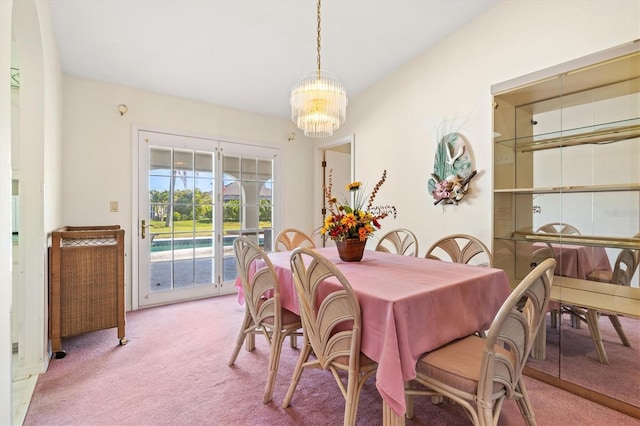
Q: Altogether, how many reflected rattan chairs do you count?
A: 3